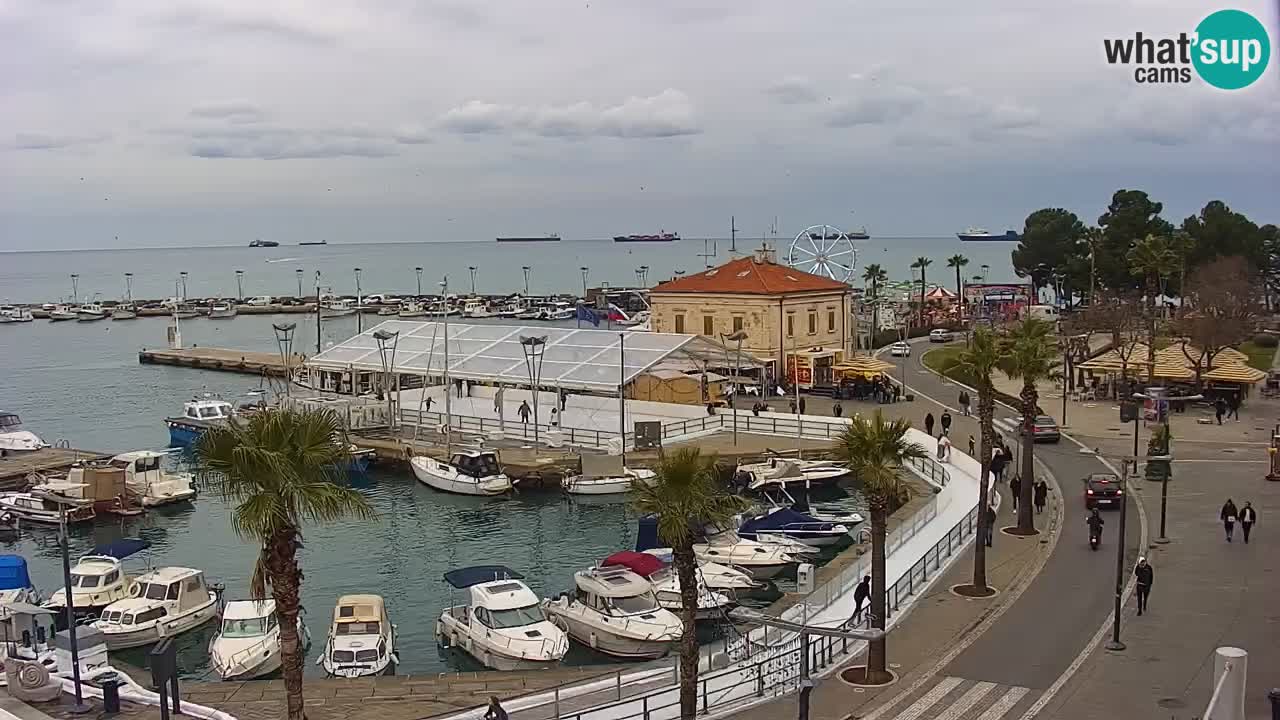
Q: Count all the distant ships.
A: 6